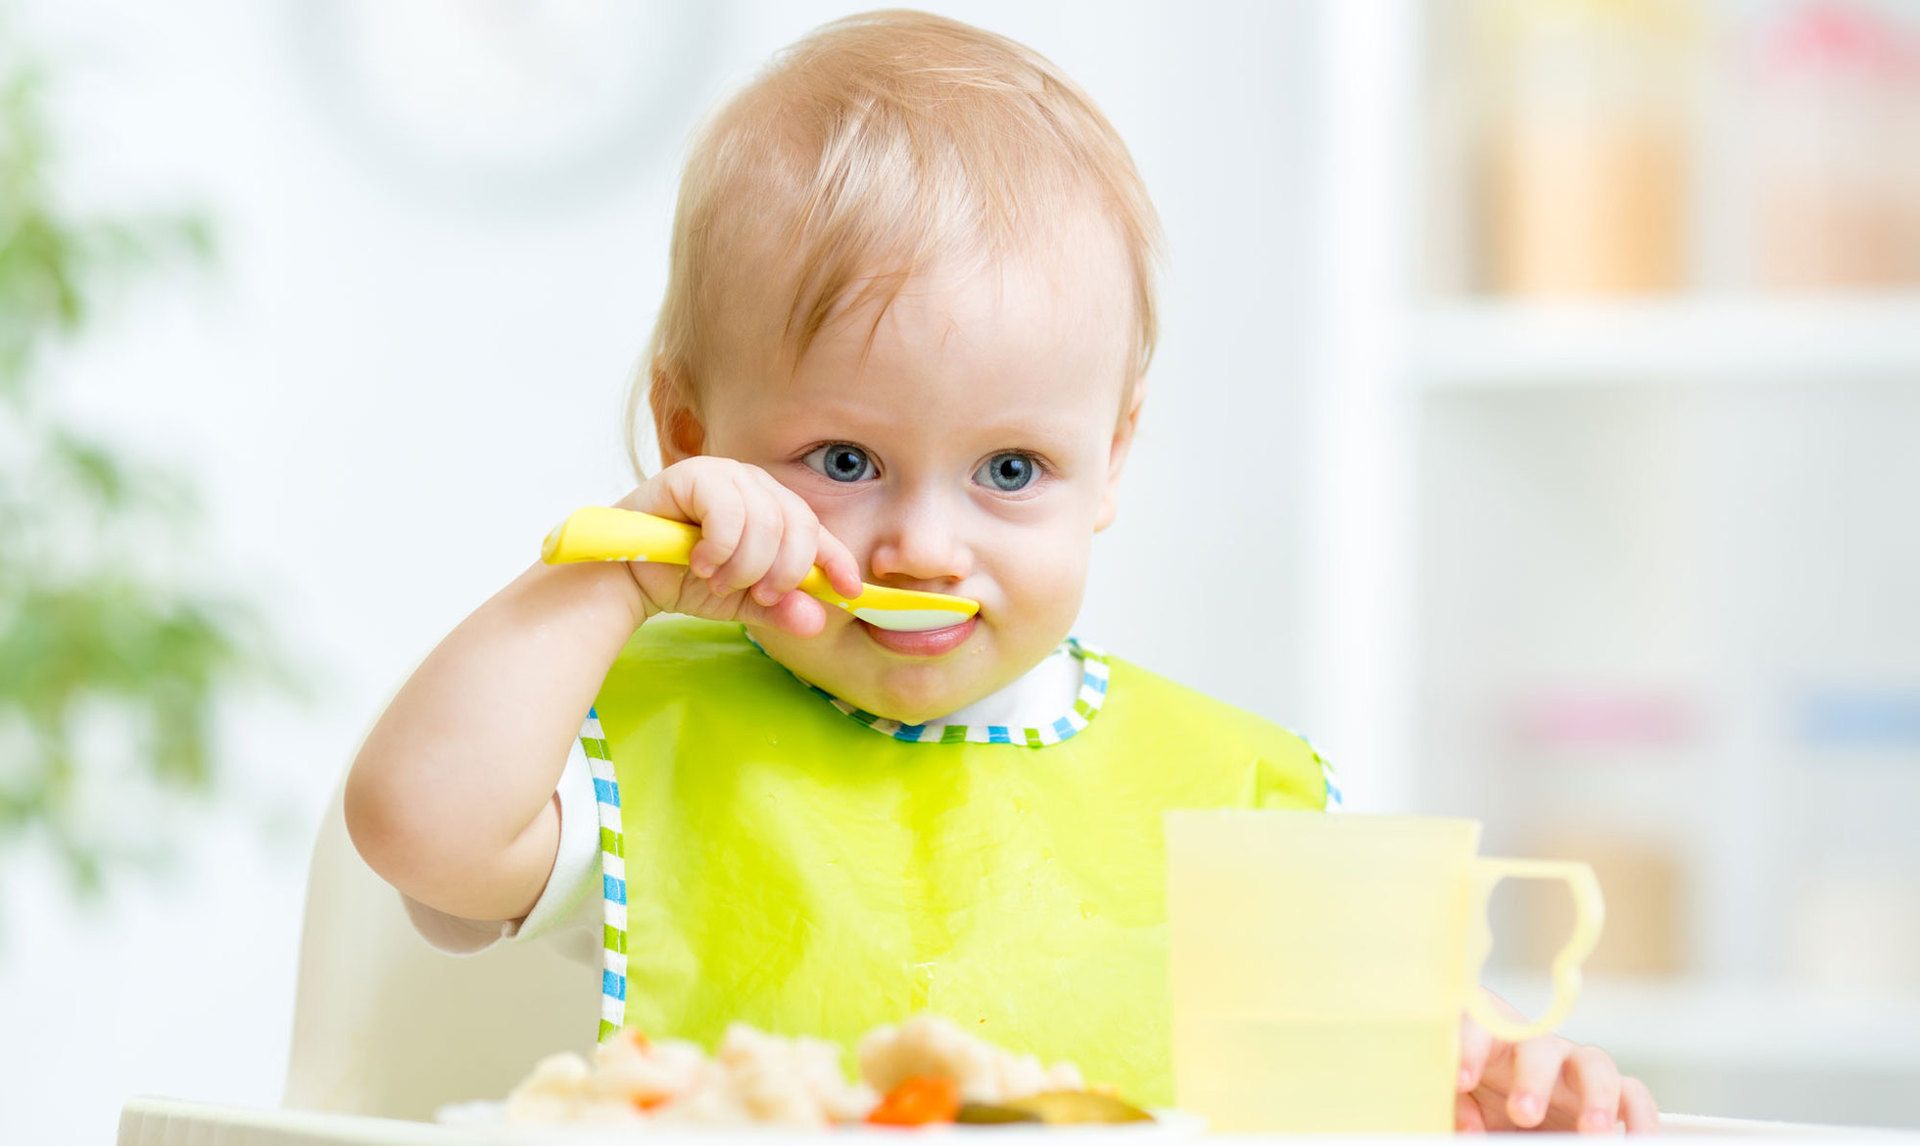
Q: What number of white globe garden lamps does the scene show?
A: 0